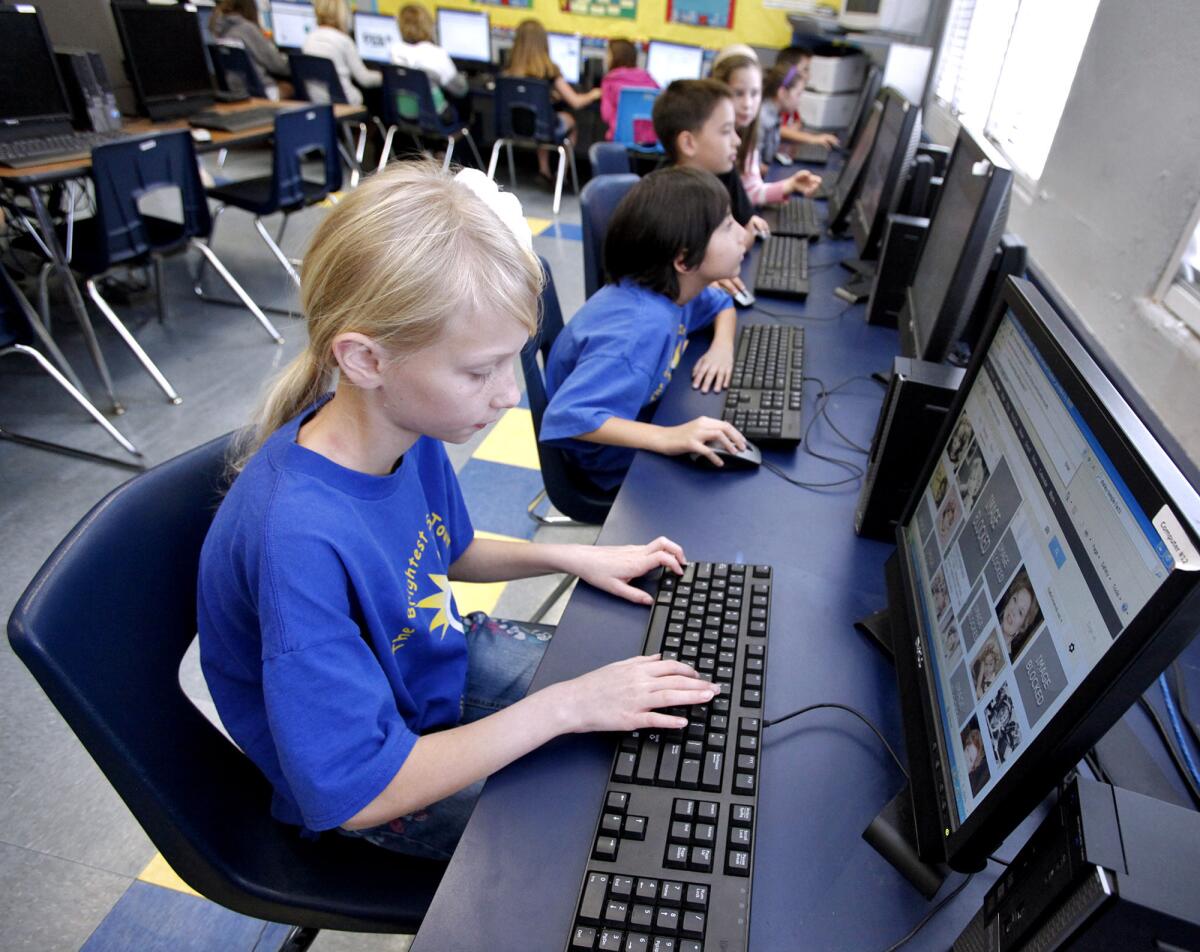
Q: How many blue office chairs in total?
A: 12